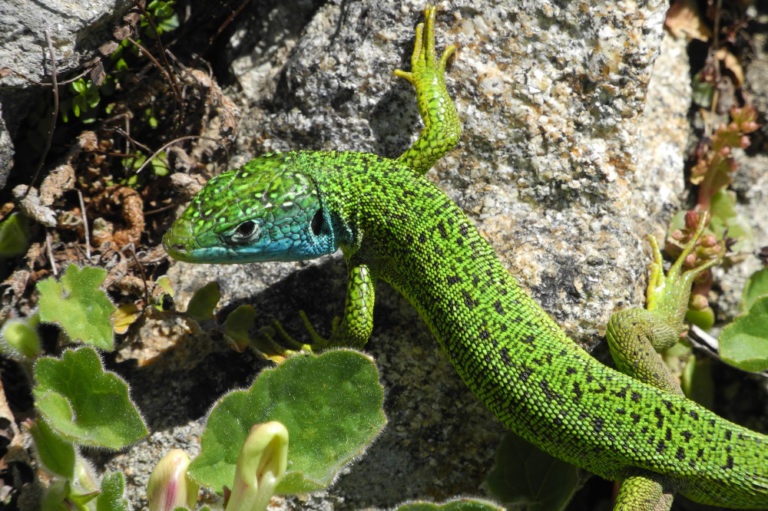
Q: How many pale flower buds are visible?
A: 2